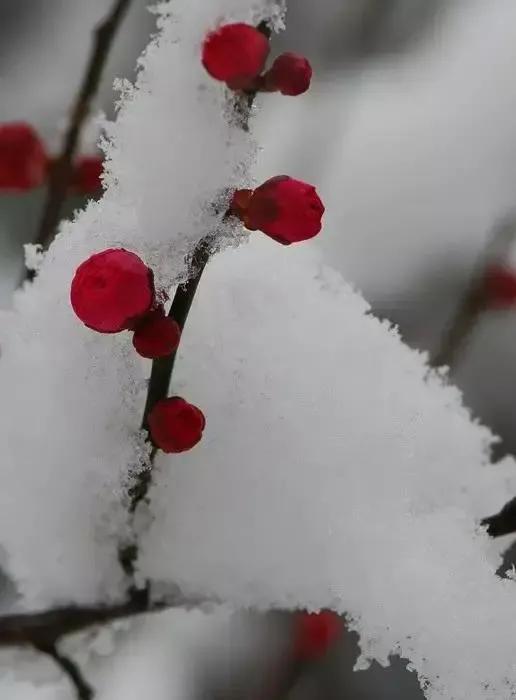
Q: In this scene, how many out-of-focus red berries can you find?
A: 4